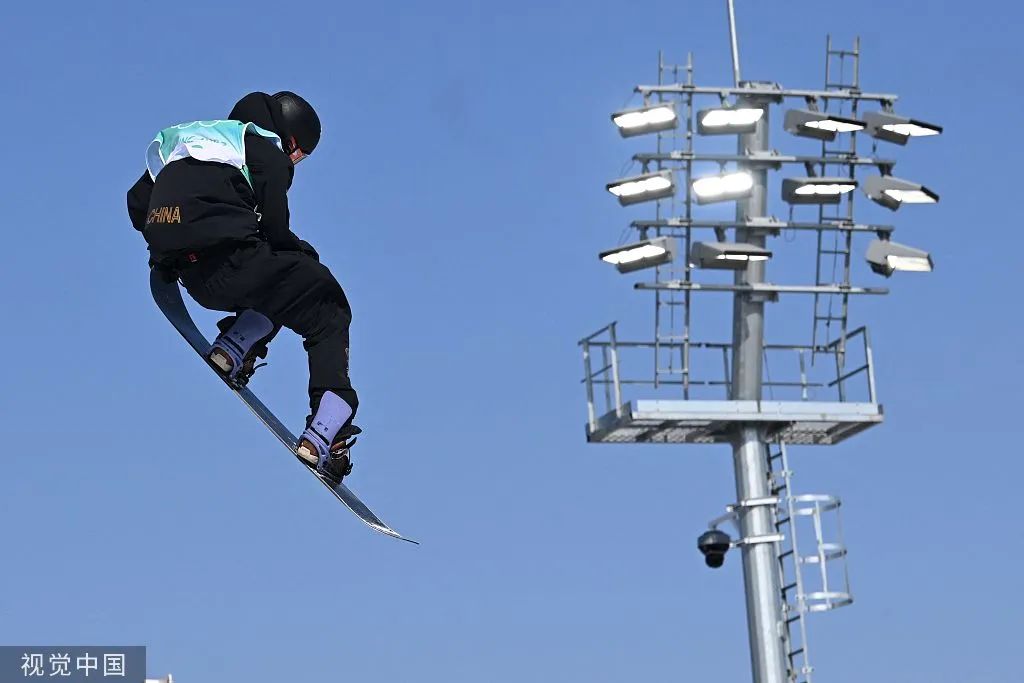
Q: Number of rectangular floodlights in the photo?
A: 11